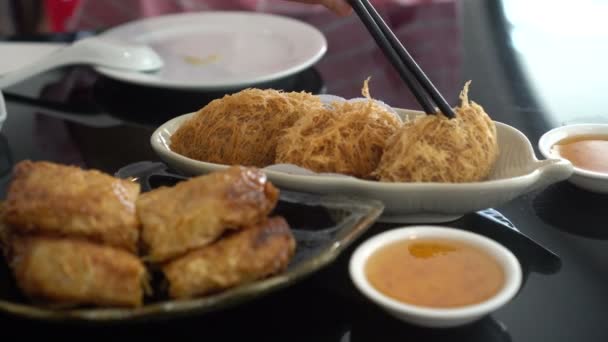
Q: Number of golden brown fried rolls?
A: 4